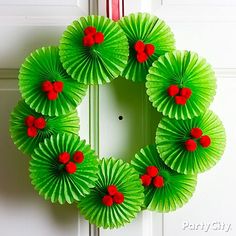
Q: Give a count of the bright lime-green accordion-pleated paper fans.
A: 9